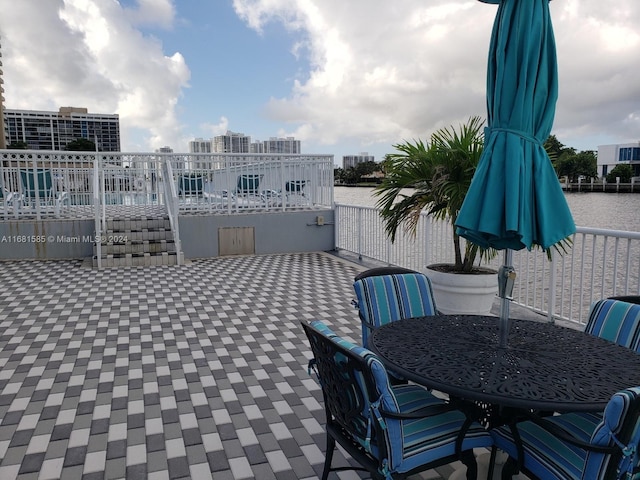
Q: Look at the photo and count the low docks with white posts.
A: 1